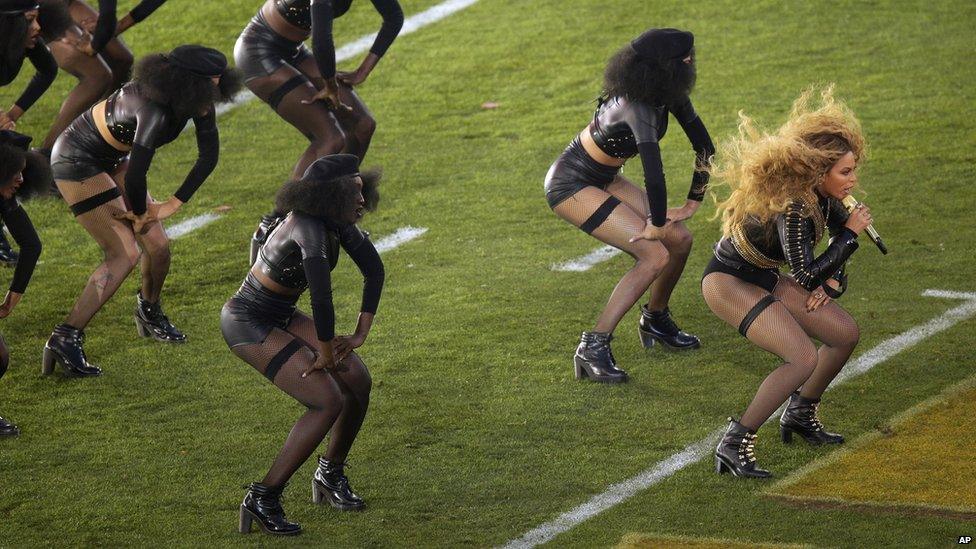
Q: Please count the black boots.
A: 11